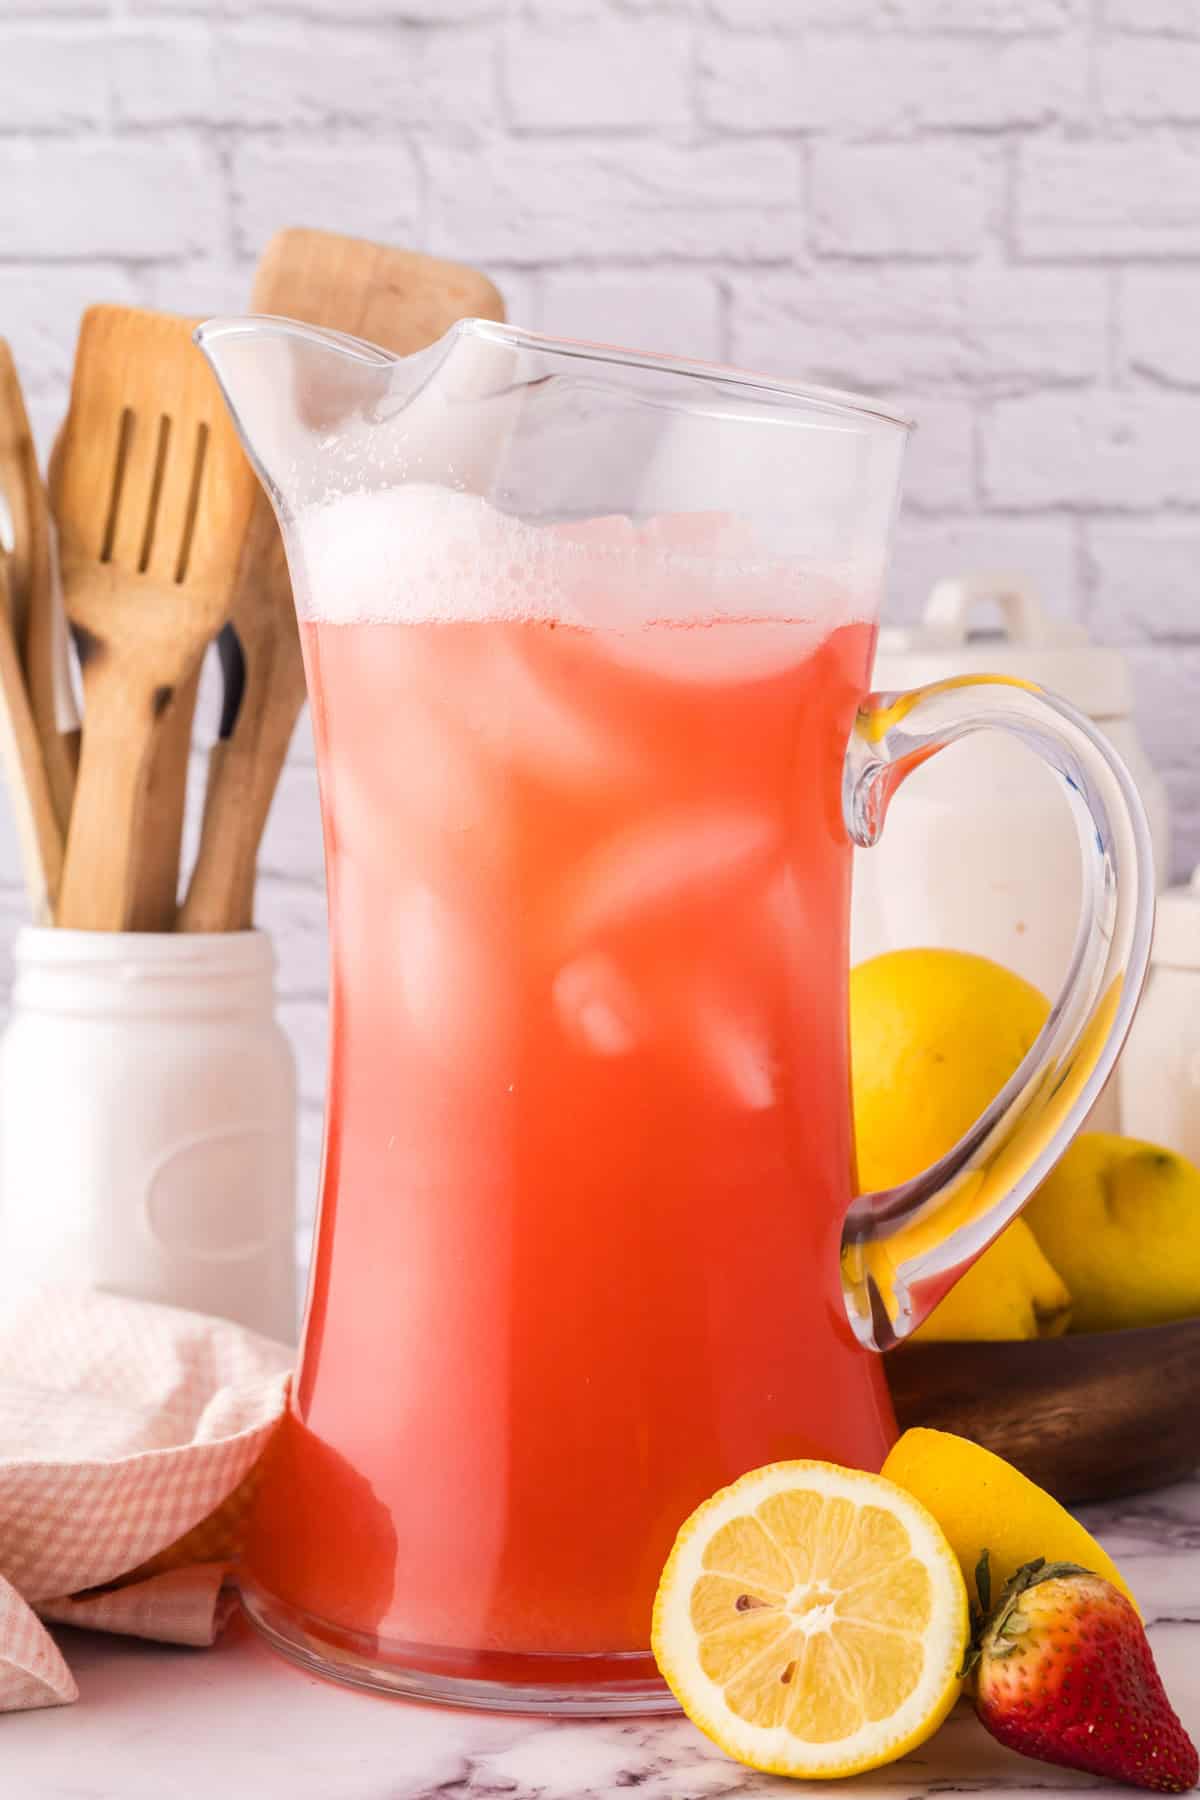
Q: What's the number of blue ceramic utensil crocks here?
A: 0